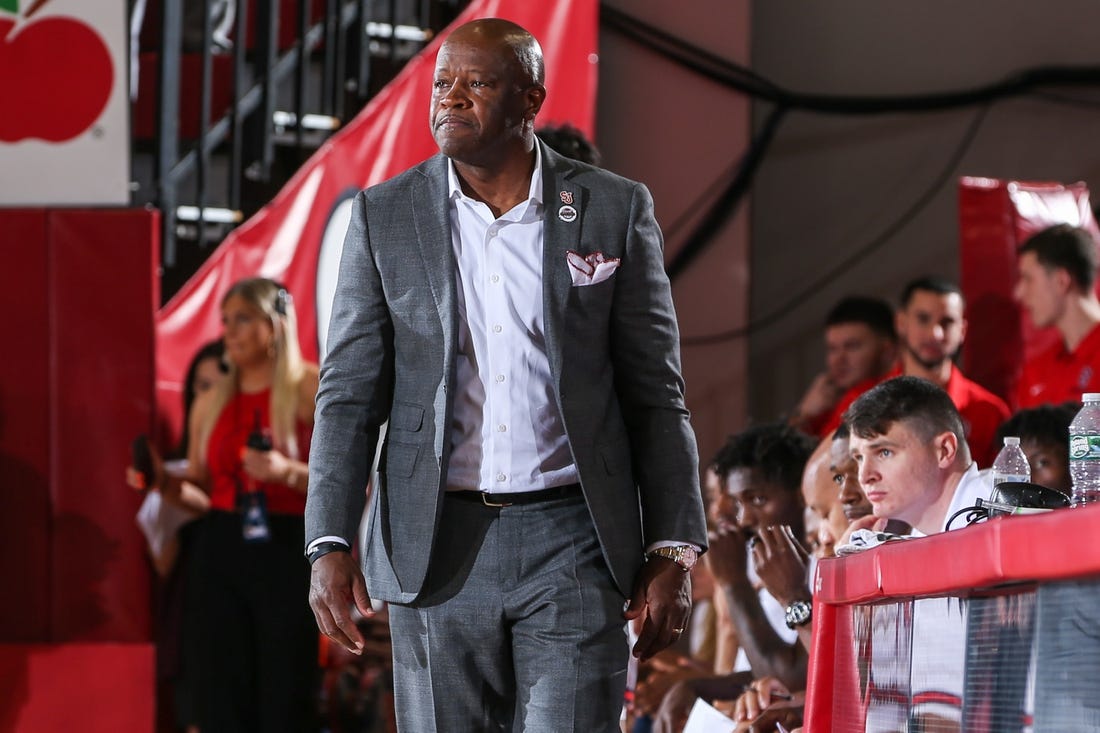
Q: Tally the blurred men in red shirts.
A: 3